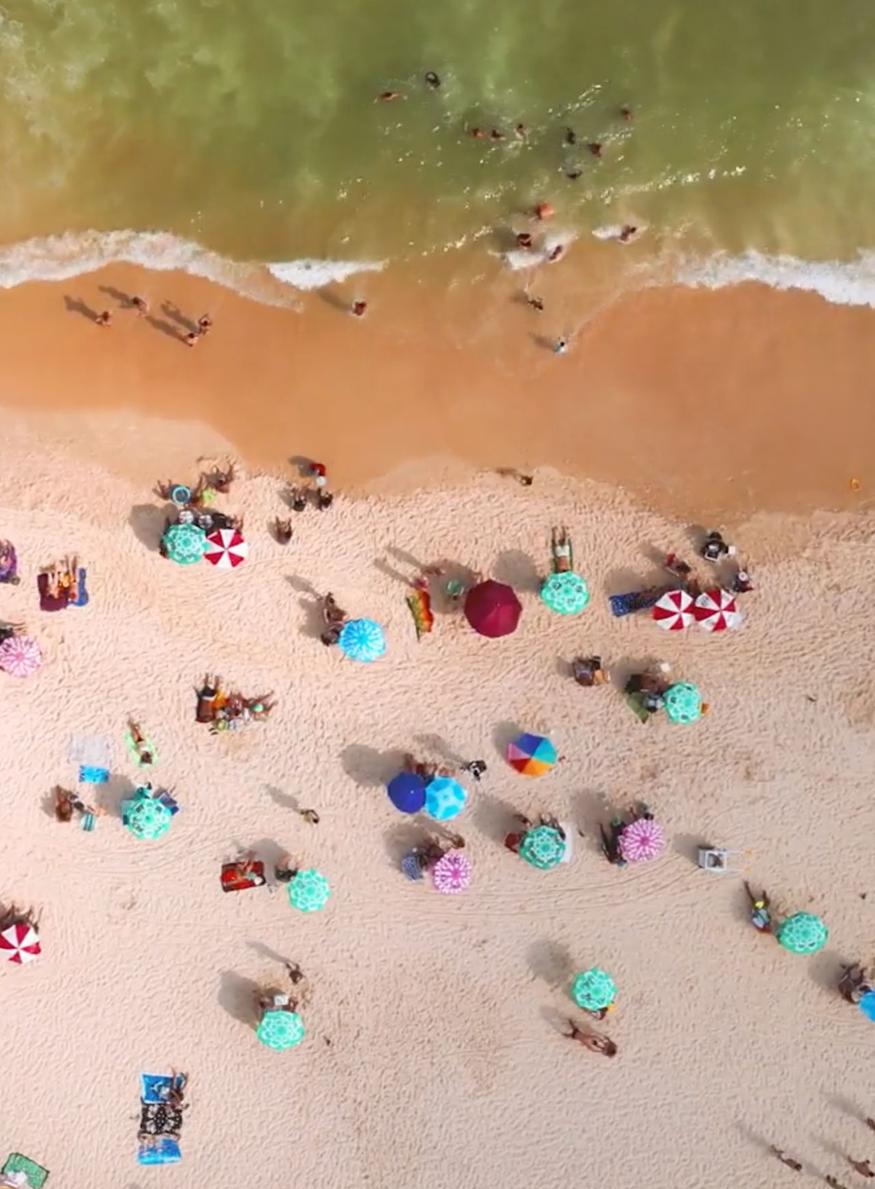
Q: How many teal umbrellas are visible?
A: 9